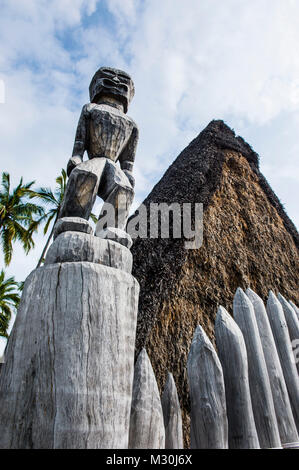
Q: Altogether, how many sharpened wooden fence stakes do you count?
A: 9